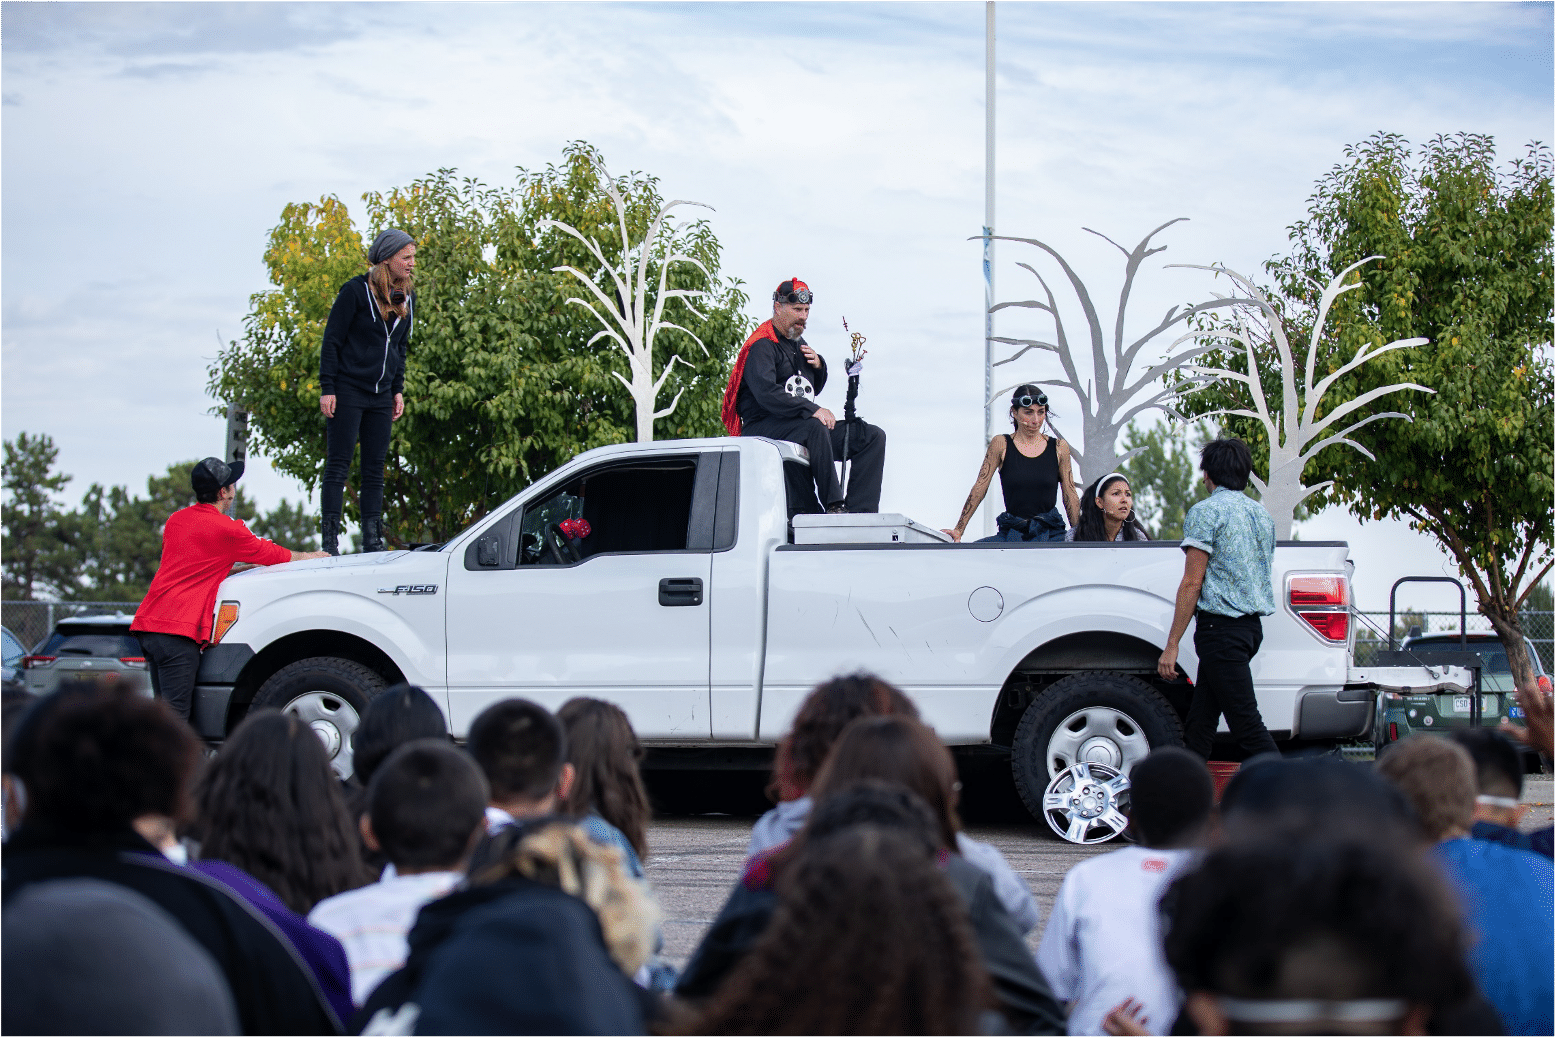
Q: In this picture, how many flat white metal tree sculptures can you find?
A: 3